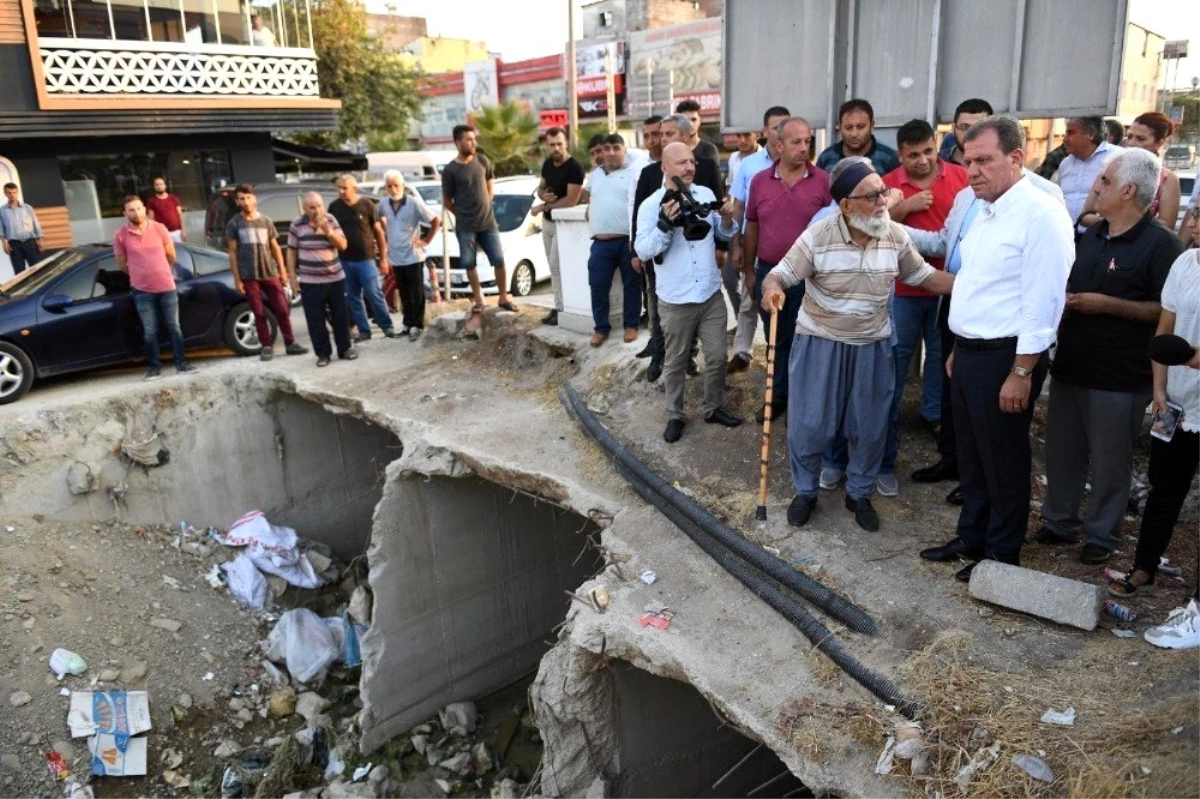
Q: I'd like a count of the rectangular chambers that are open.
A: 3